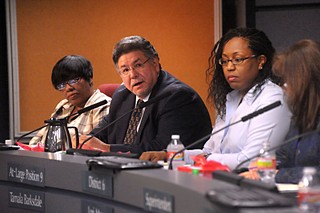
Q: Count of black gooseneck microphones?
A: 4